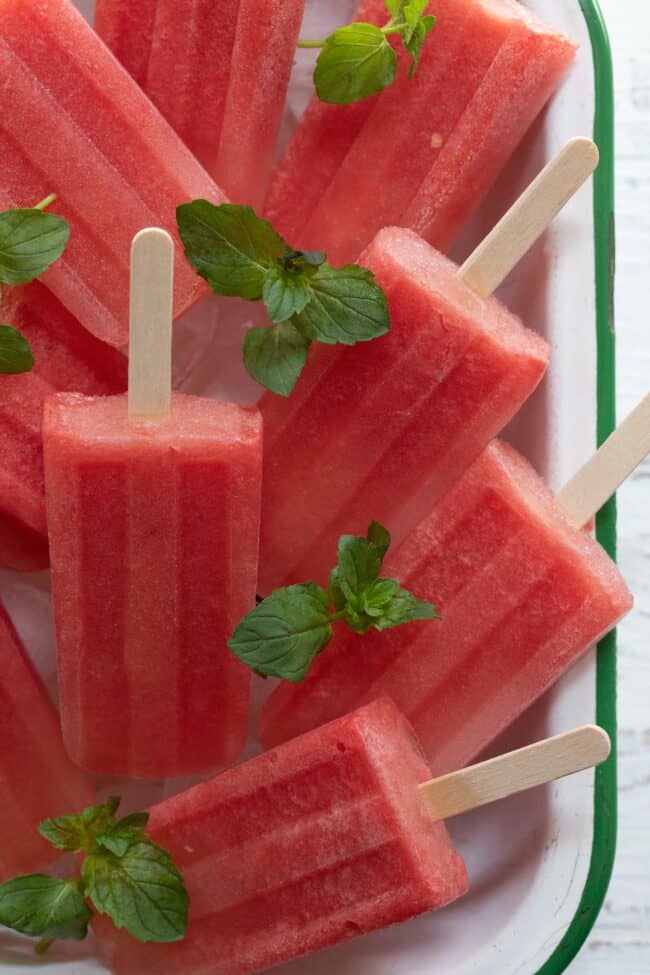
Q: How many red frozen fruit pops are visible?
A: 9